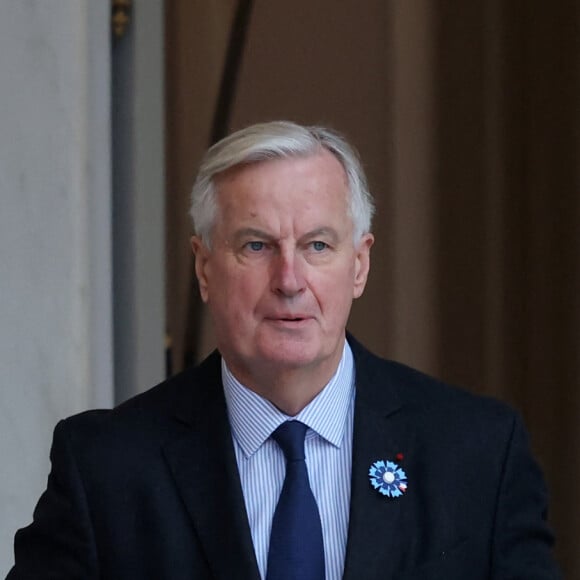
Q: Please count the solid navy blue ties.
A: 1